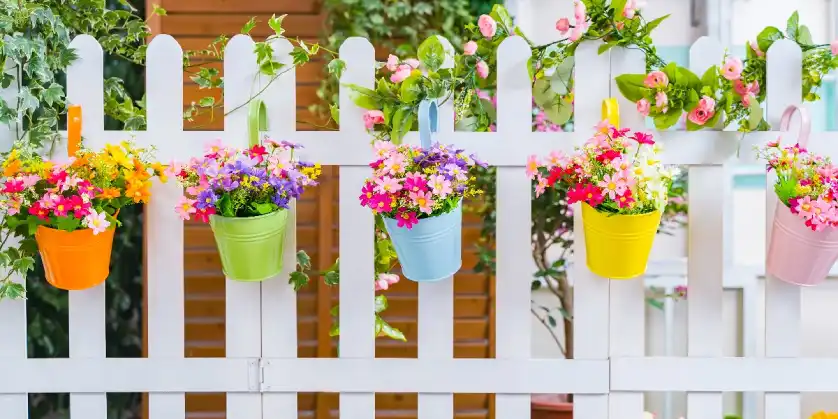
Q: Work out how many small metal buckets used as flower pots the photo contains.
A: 5